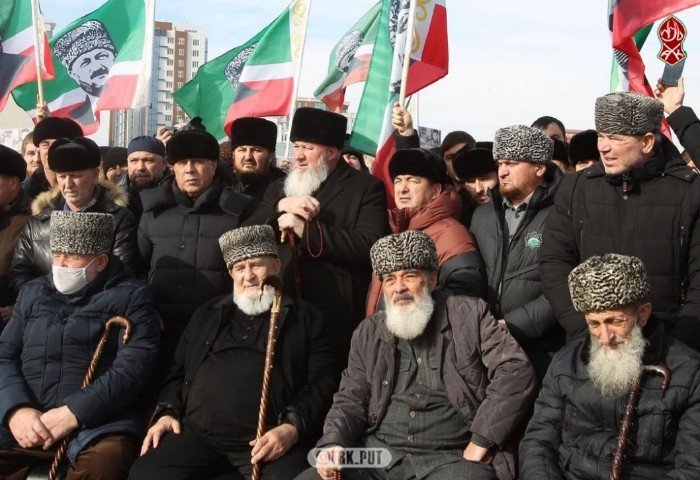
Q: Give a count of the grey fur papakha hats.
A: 6